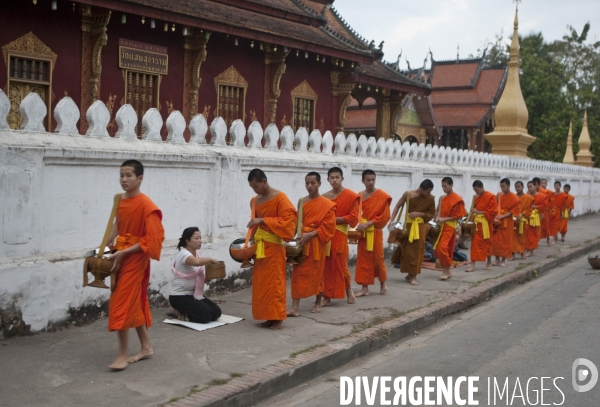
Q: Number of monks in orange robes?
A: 14